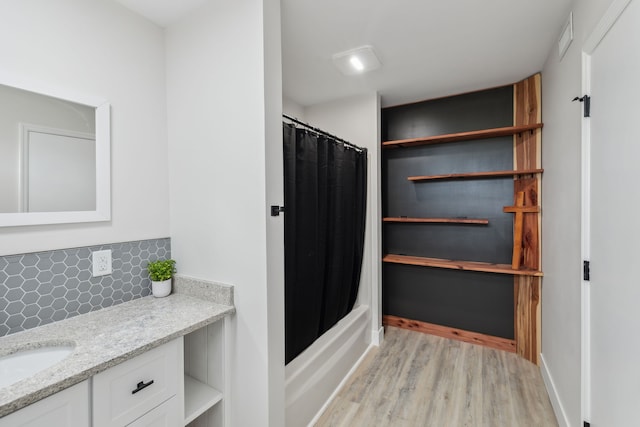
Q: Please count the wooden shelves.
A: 4